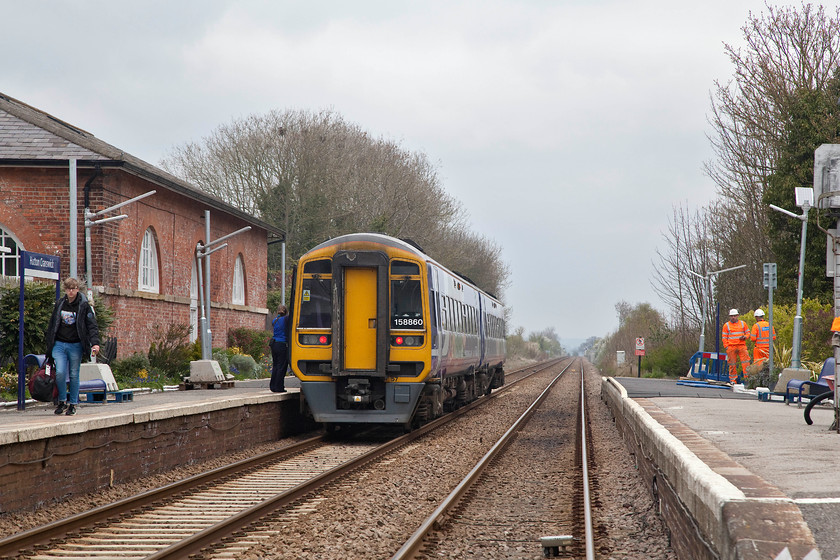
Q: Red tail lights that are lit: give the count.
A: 2